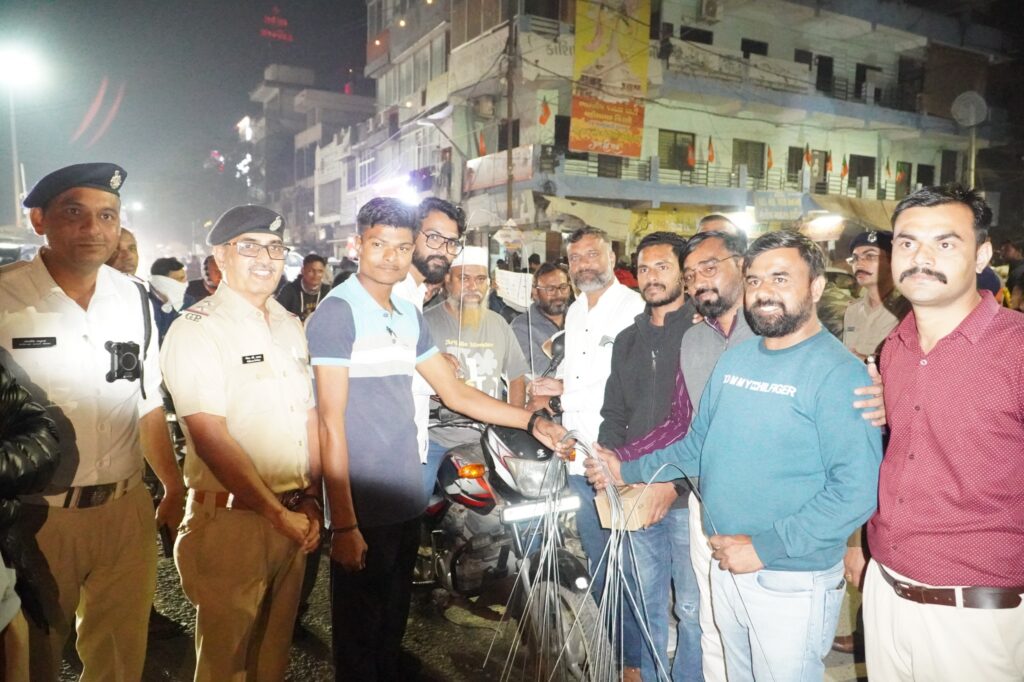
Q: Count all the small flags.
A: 10